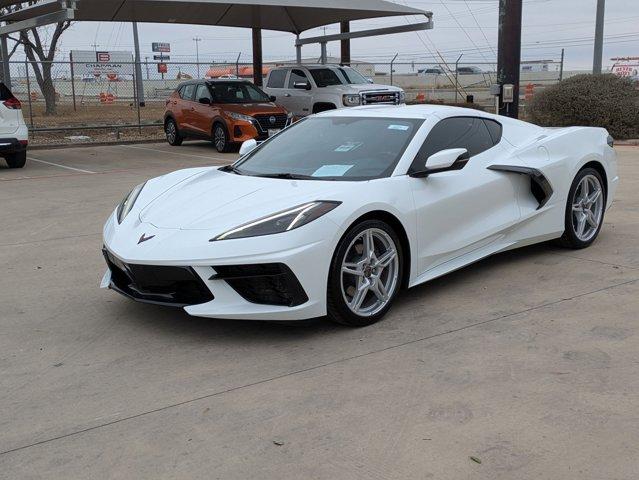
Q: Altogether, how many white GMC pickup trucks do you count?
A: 1